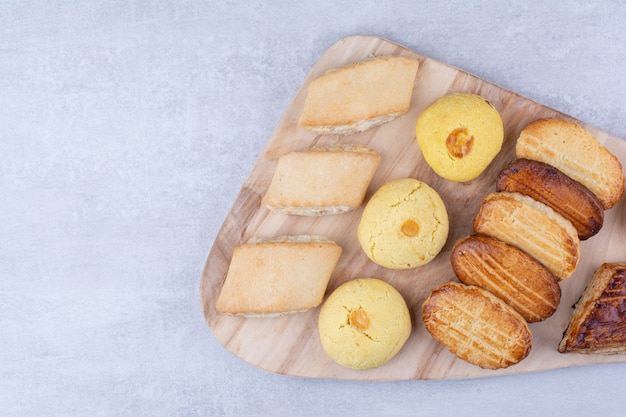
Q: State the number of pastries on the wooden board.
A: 12